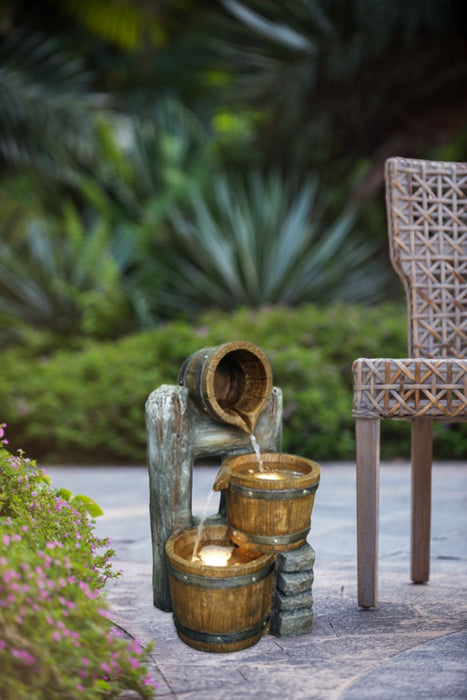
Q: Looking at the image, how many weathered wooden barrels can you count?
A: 3